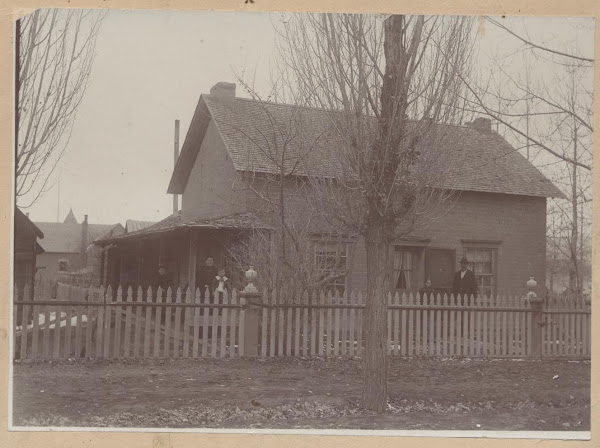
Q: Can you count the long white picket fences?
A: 1